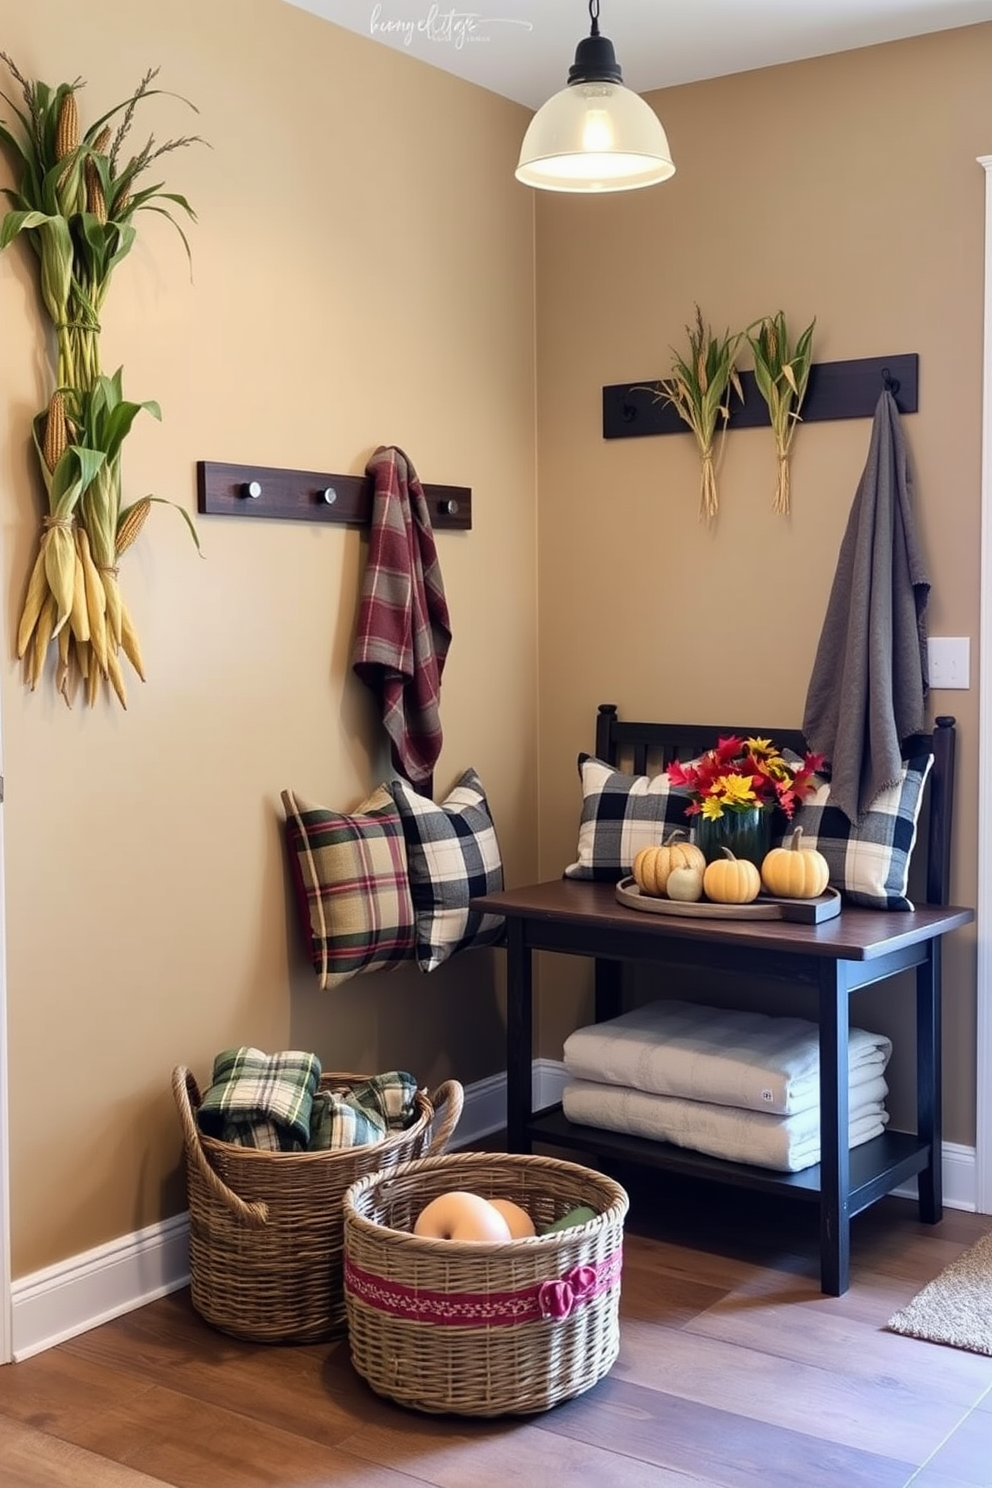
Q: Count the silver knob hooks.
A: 3